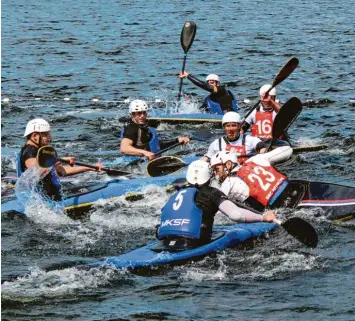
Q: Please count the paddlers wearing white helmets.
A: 7